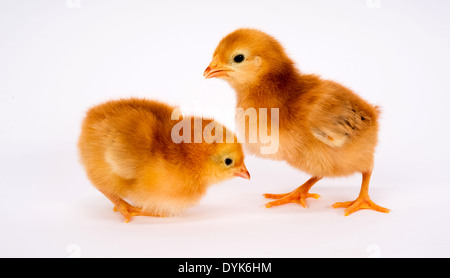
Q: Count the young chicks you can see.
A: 2